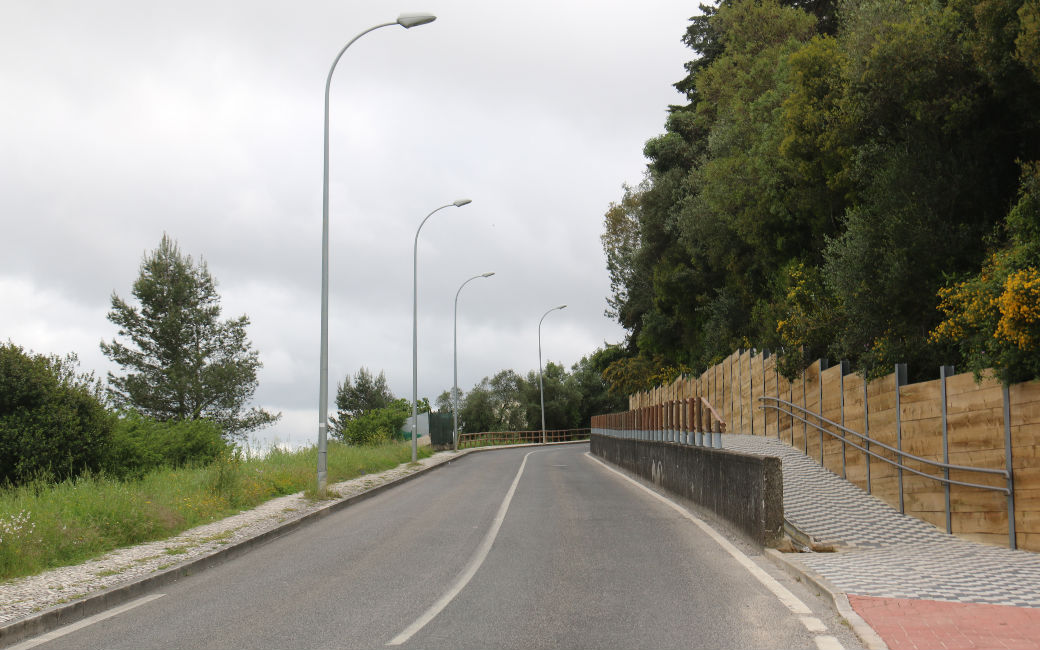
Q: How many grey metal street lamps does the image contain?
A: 4